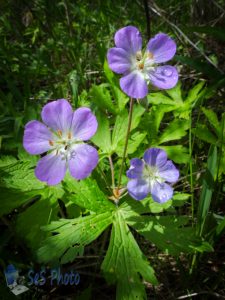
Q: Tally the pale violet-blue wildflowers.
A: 3